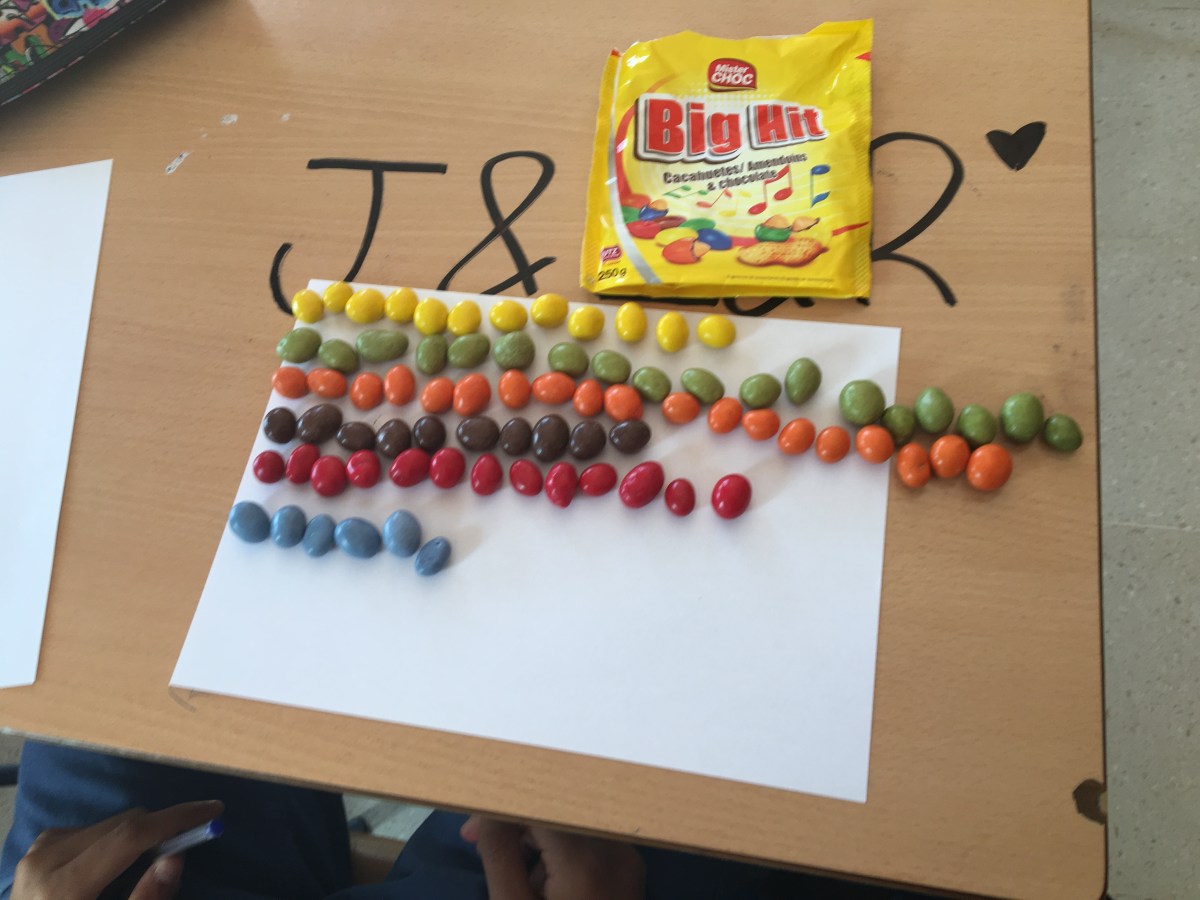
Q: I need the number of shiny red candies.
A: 13